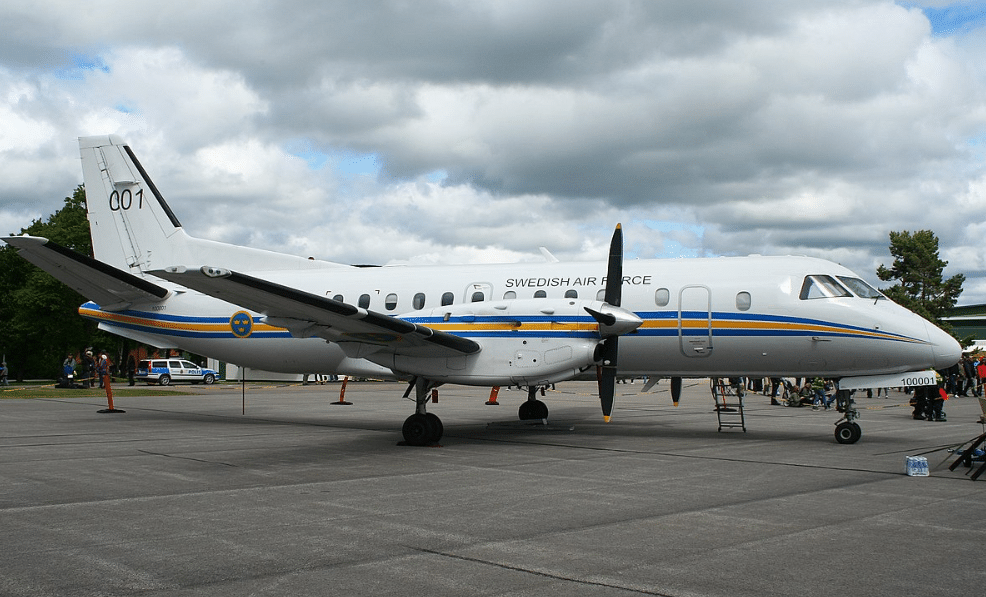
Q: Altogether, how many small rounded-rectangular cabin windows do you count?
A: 12